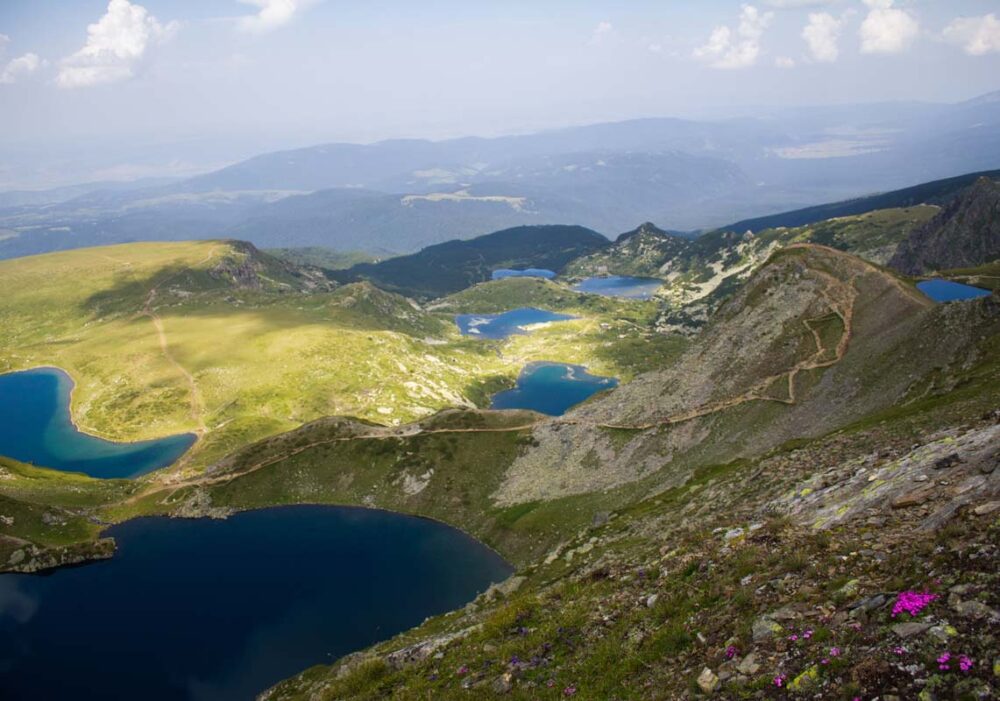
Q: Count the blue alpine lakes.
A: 7